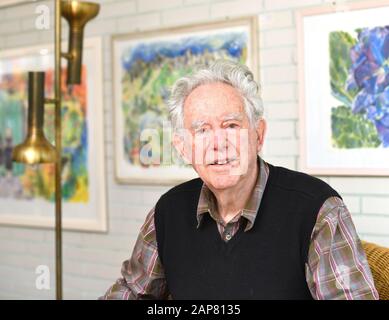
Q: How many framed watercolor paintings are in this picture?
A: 3